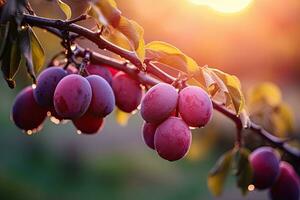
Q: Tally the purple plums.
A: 13